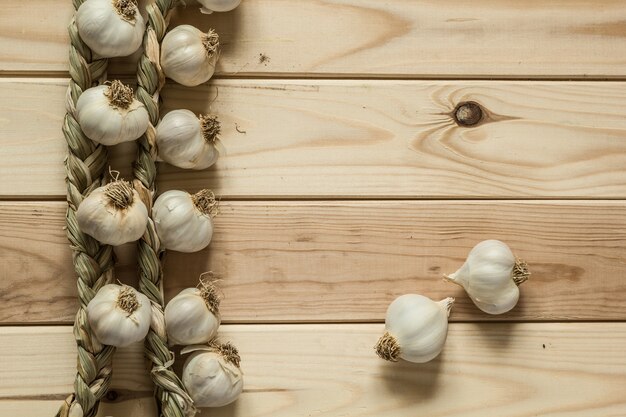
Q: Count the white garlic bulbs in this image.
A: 12